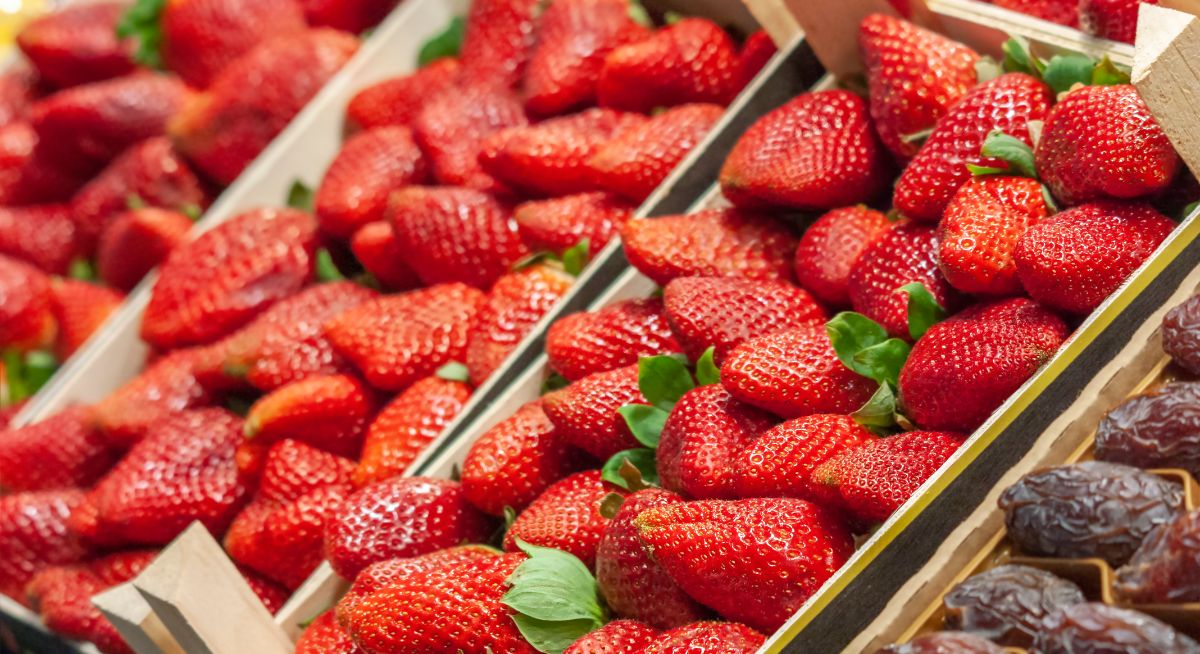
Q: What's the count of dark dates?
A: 7